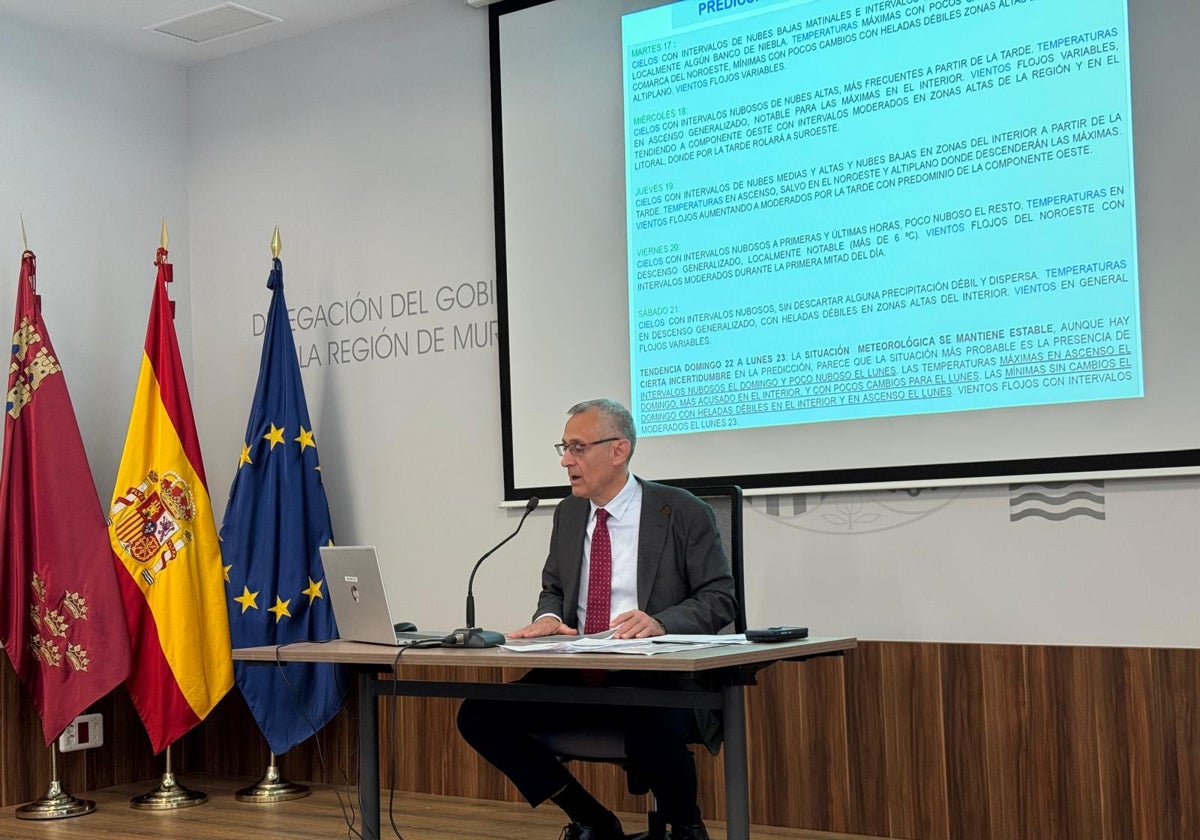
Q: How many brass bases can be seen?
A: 3